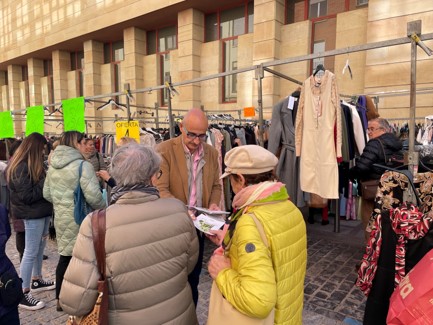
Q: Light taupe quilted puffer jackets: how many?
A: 1